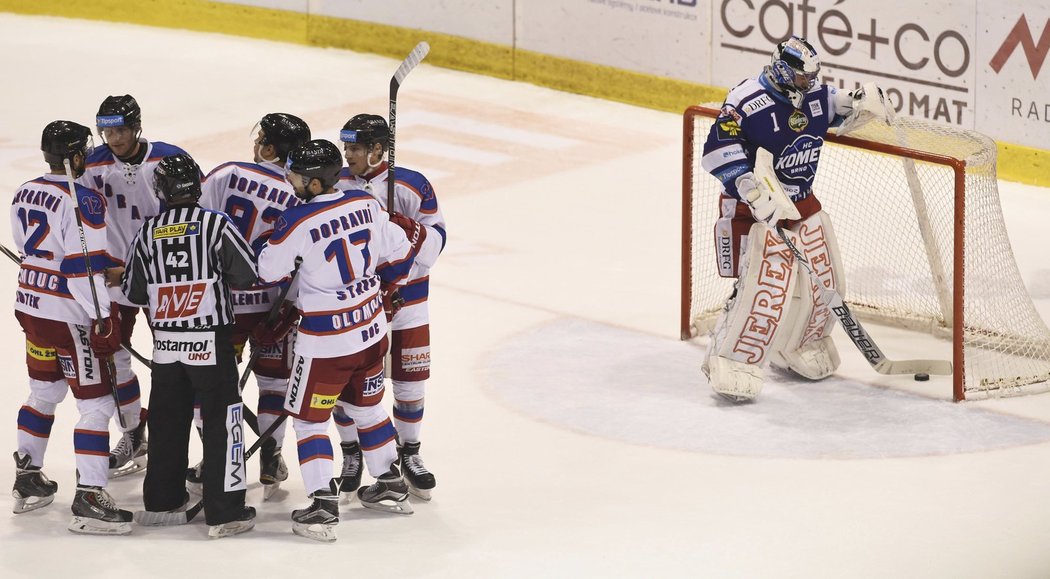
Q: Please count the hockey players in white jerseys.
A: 5